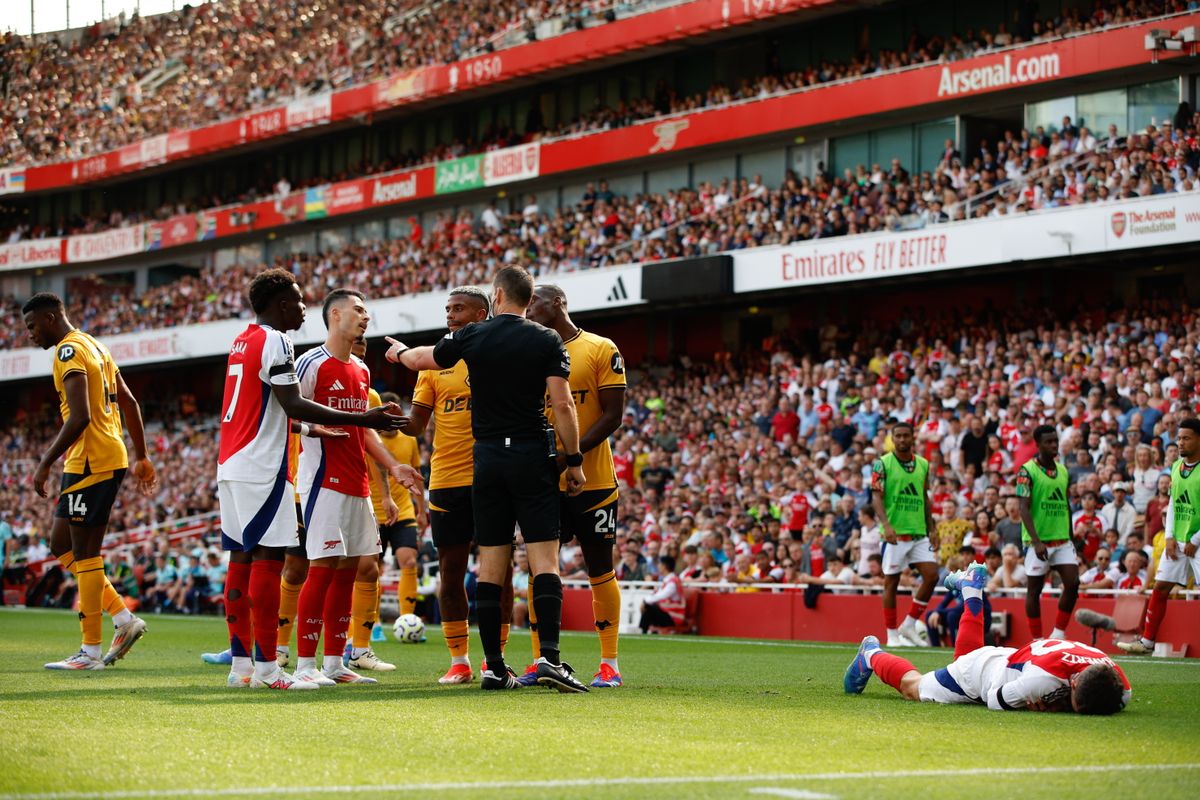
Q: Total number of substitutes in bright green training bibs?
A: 3